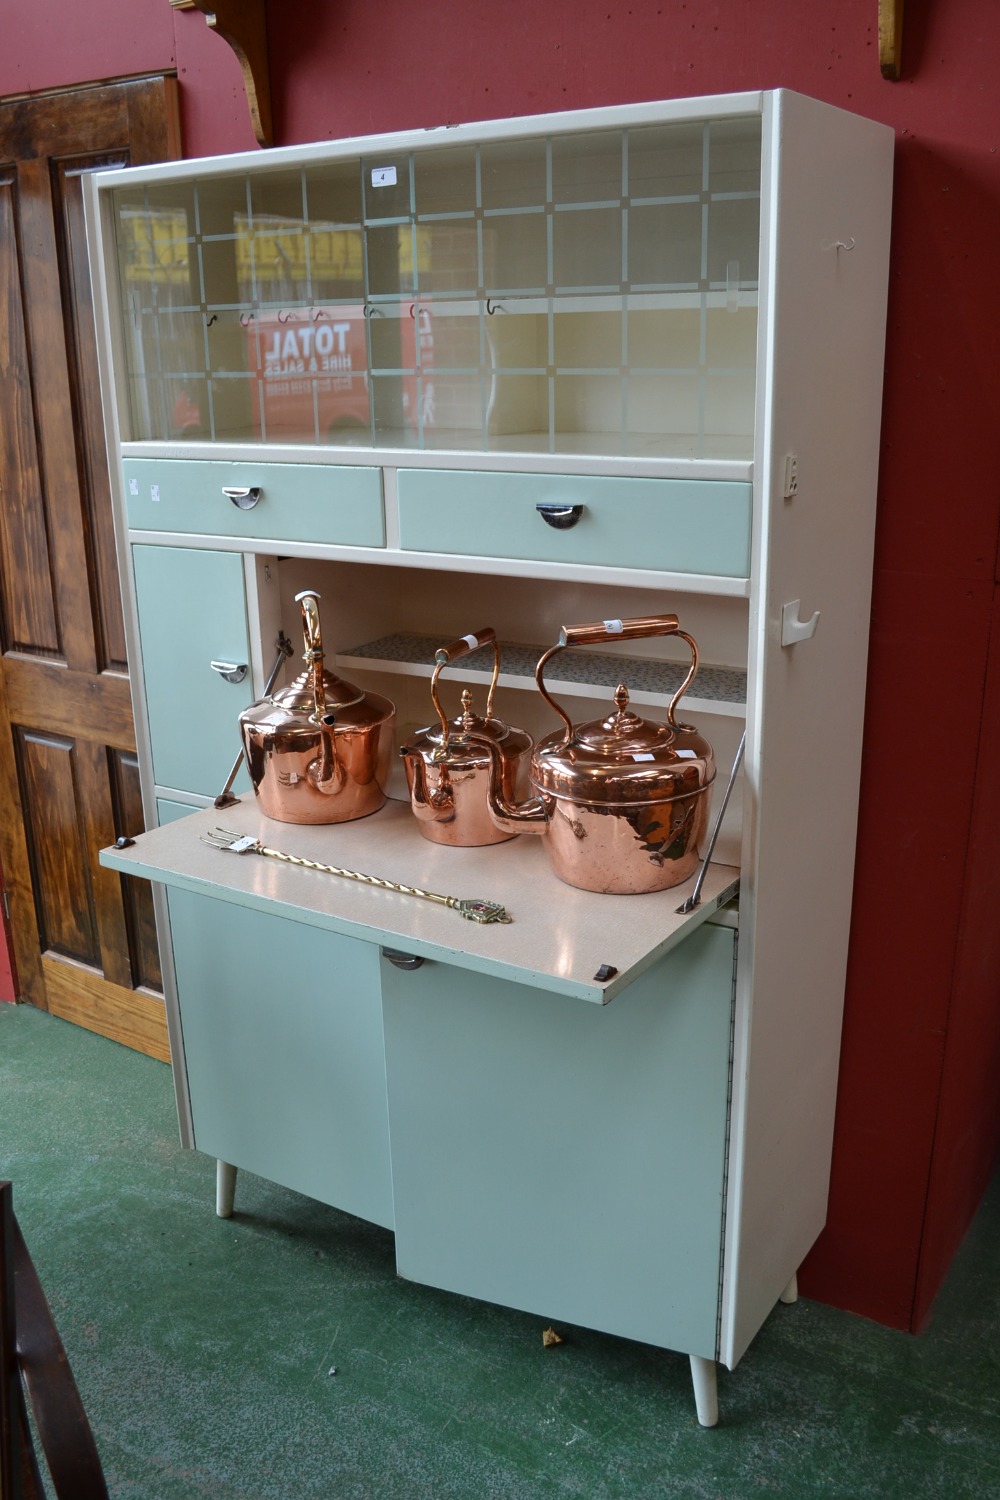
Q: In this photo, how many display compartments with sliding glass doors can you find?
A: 1